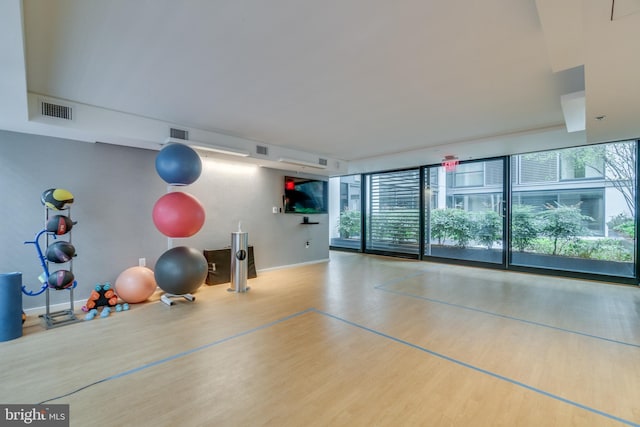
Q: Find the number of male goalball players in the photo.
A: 0